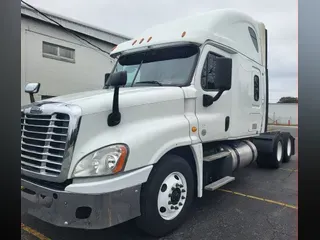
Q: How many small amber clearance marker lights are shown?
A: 5